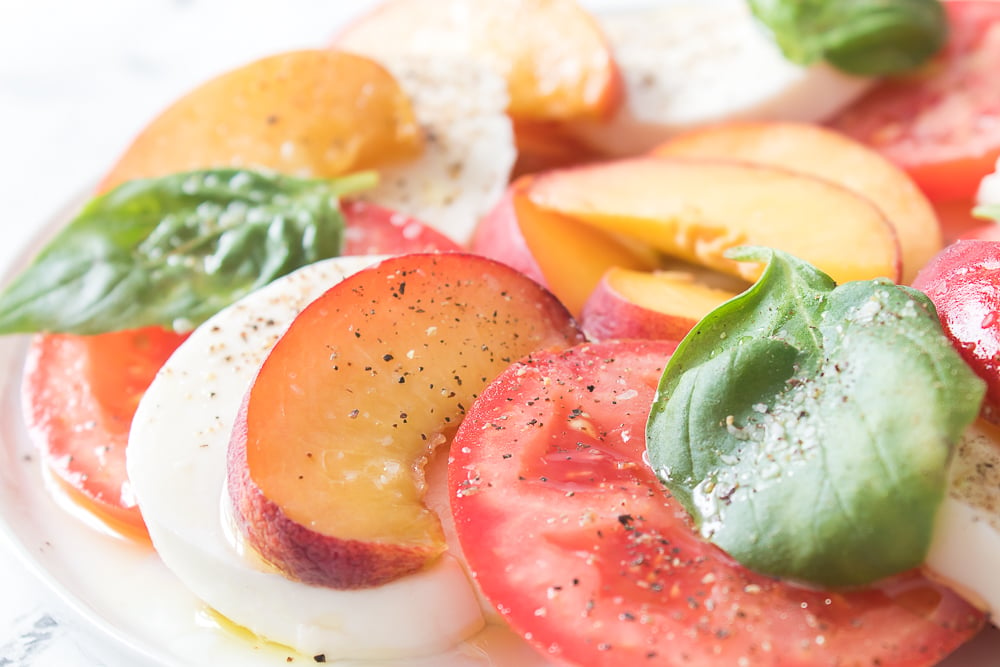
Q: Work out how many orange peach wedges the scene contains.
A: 7